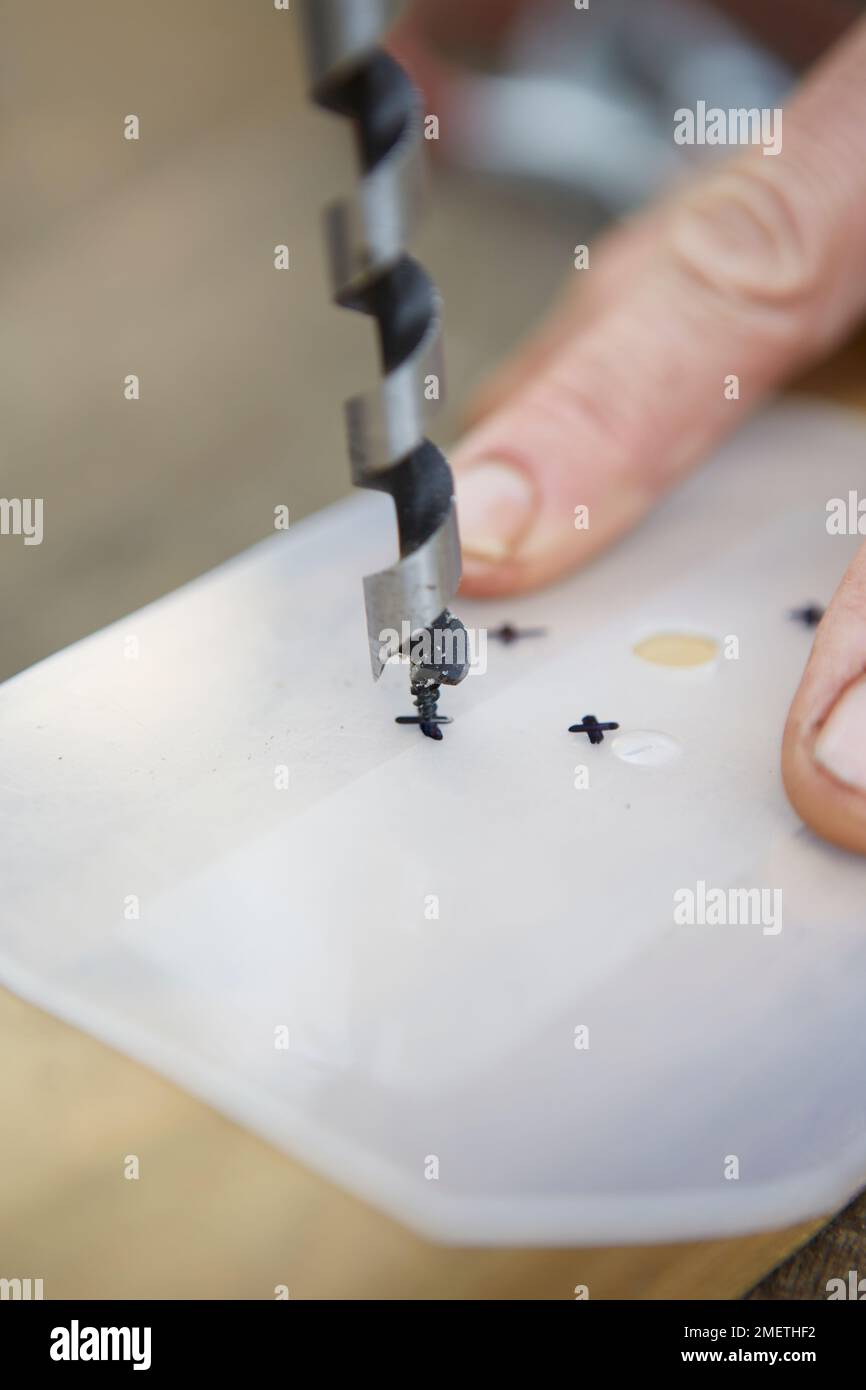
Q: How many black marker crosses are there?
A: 4